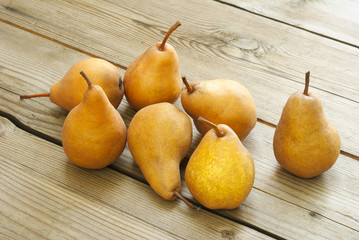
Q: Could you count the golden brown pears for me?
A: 7